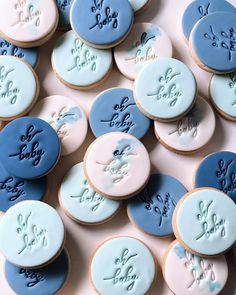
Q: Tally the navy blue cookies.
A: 11